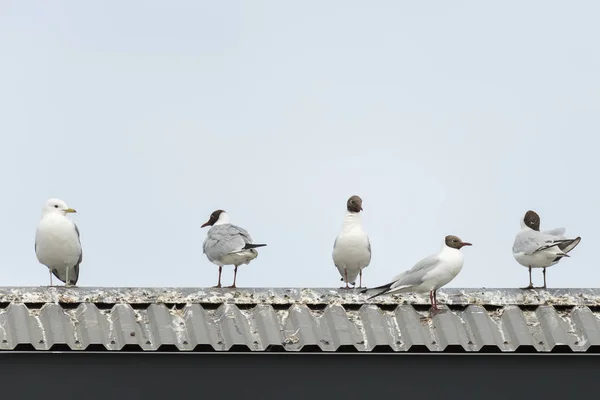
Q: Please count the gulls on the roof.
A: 5